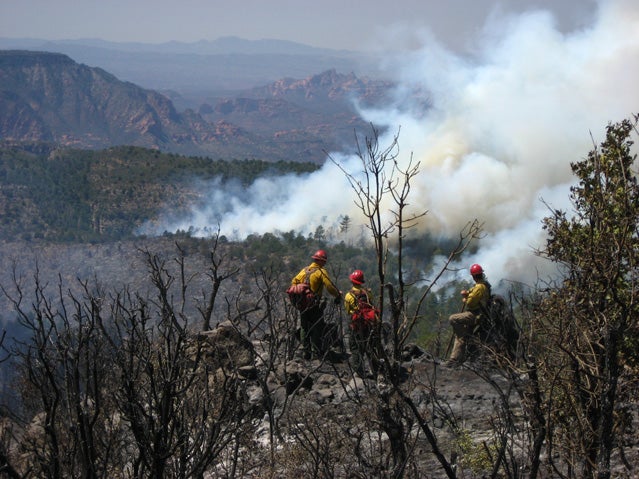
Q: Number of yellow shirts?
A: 3